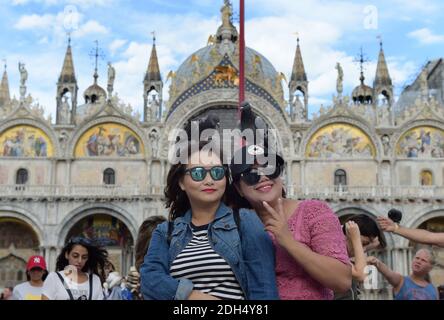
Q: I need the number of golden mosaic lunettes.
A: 4